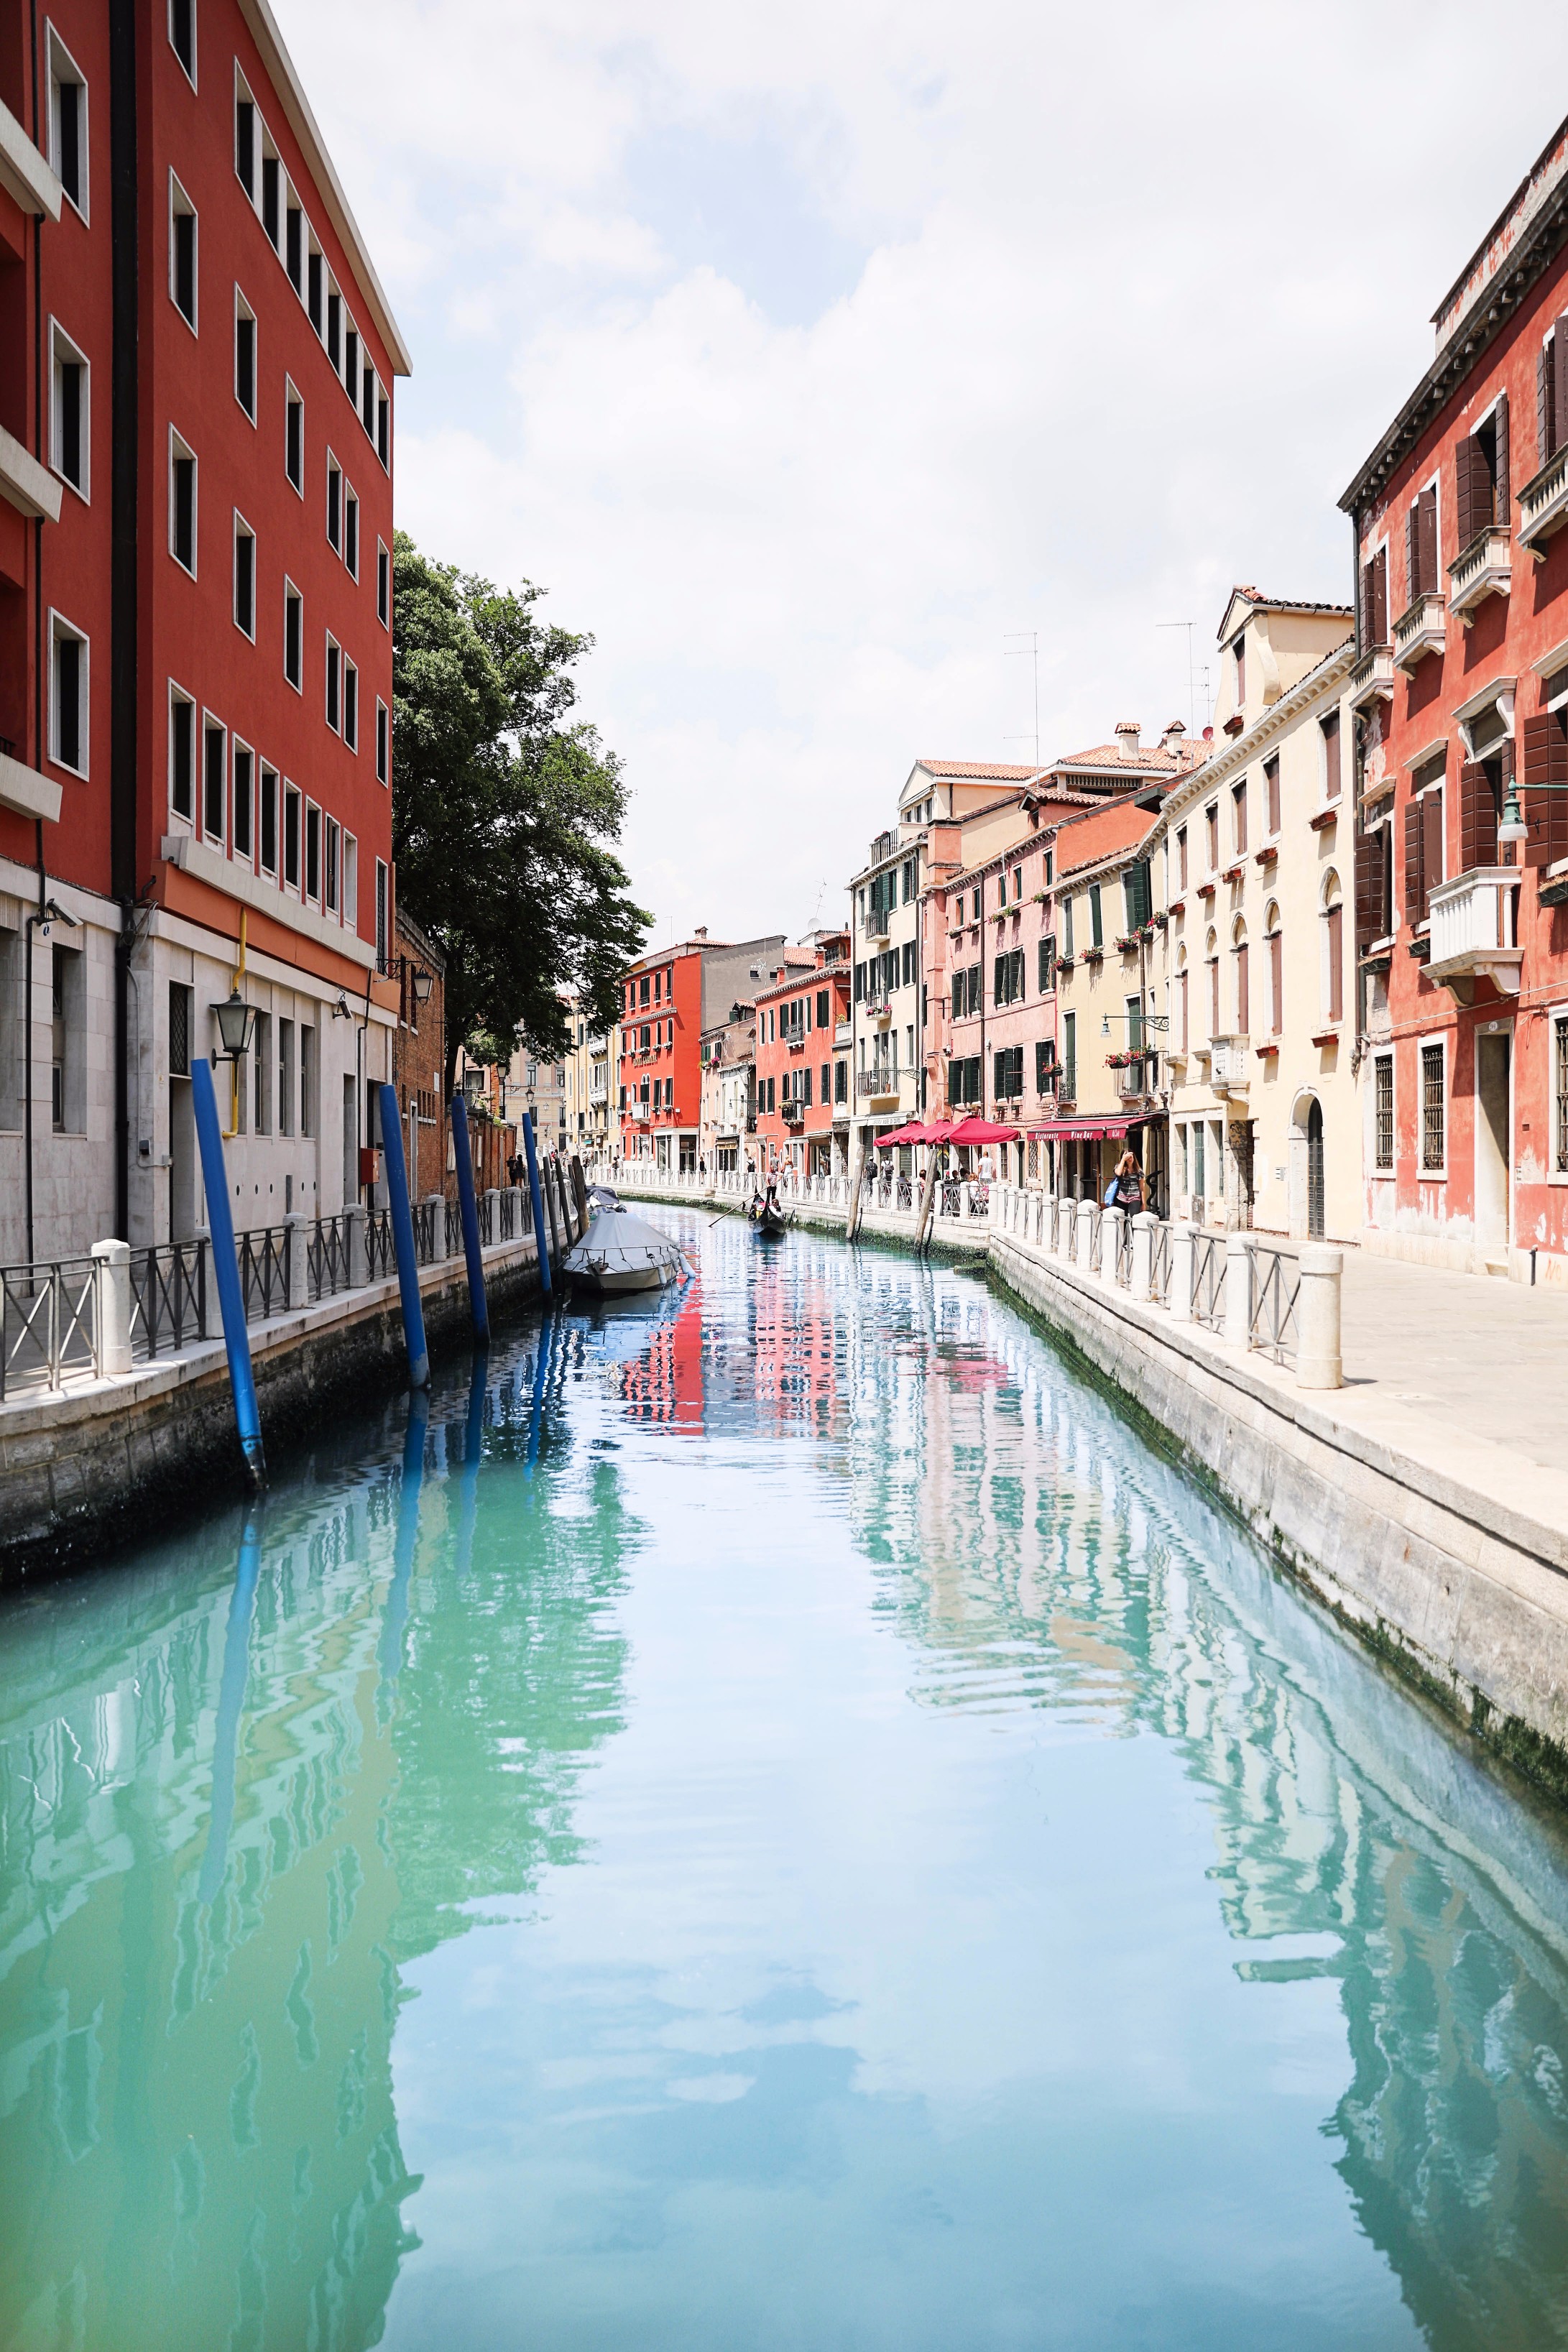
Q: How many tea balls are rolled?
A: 0